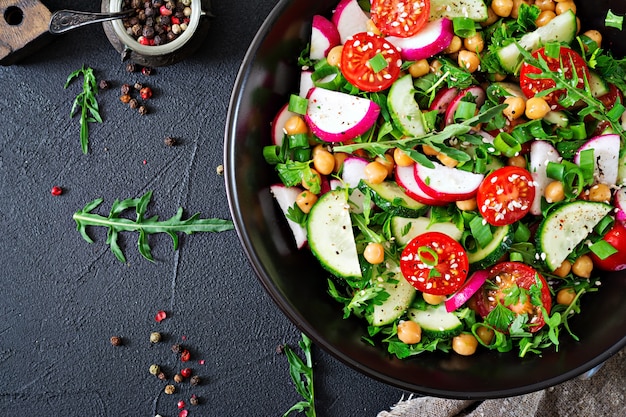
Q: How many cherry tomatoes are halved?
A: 6